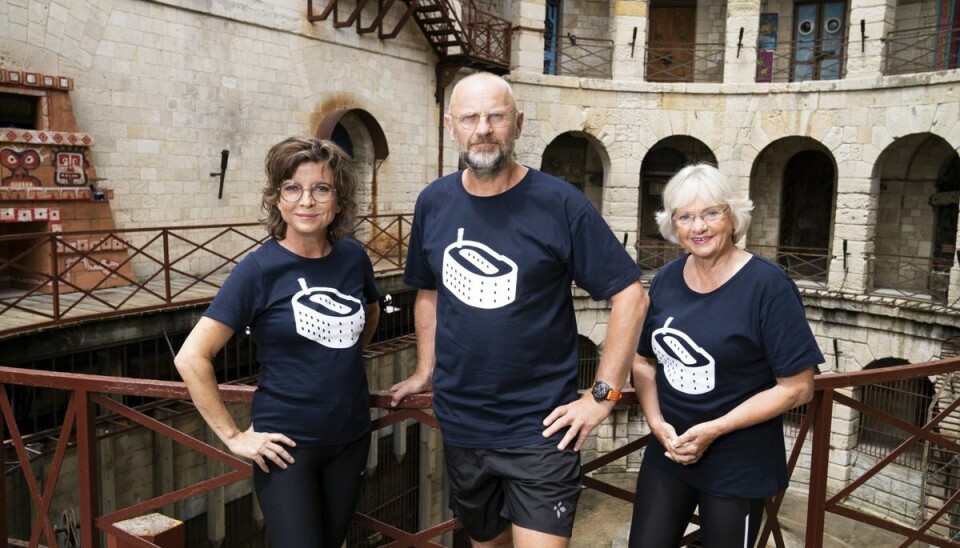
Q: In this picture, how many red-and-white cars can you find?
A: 0